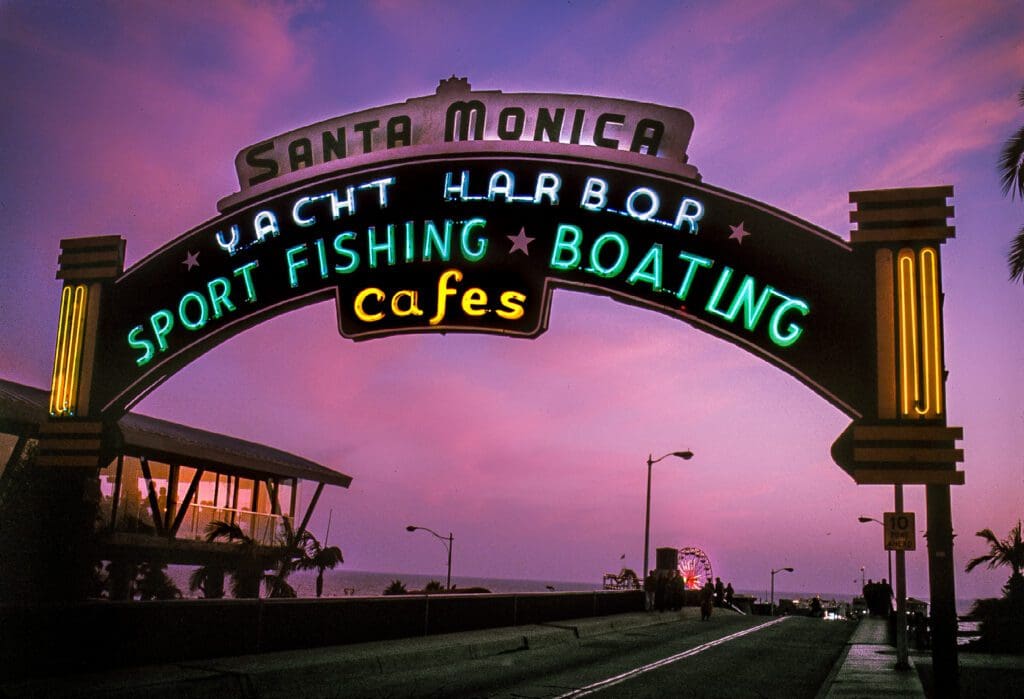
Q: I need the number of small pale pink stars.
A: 3